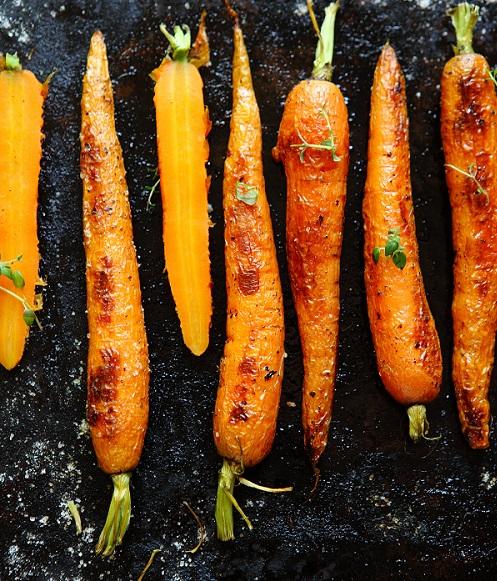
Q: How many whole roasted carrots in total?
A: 5